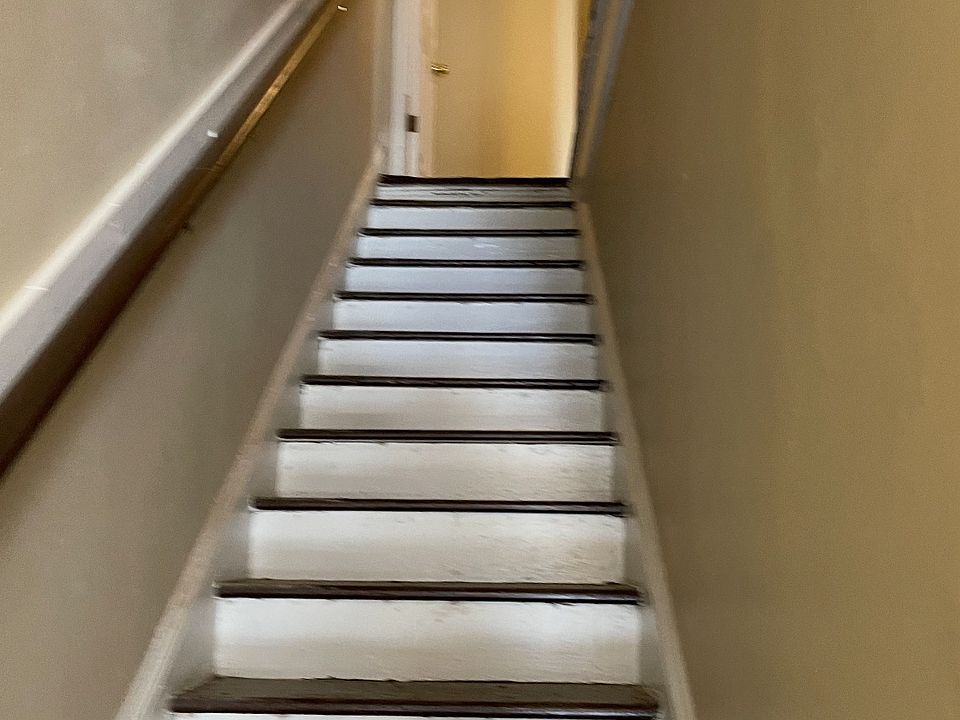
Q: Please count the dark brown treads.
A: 11